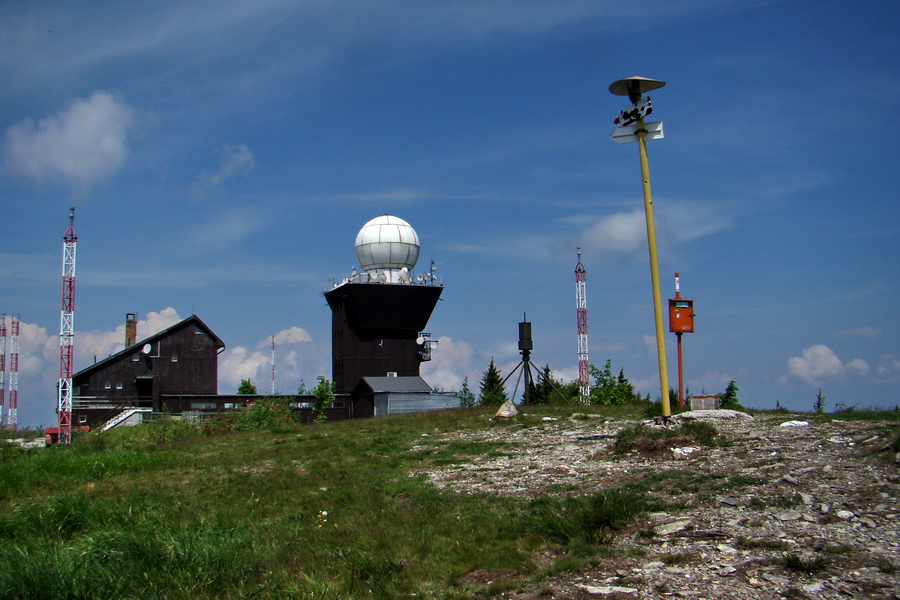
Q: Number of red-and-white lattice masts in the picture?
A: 5